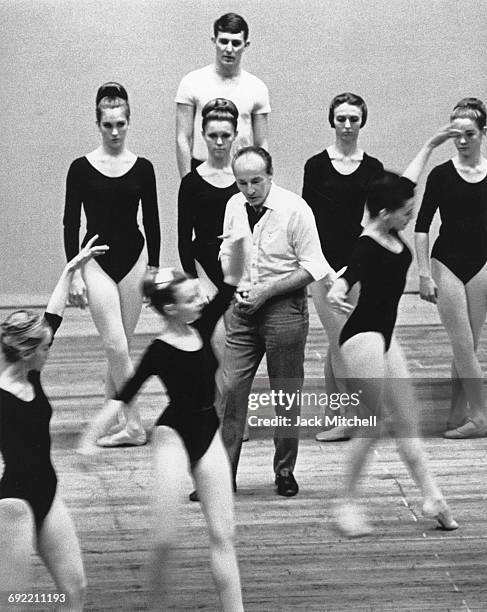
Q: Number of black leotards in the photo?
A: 7